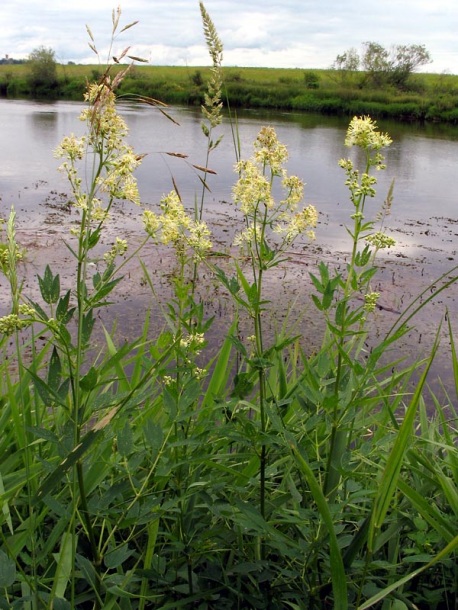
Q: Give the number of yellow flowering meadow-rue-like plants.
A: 4